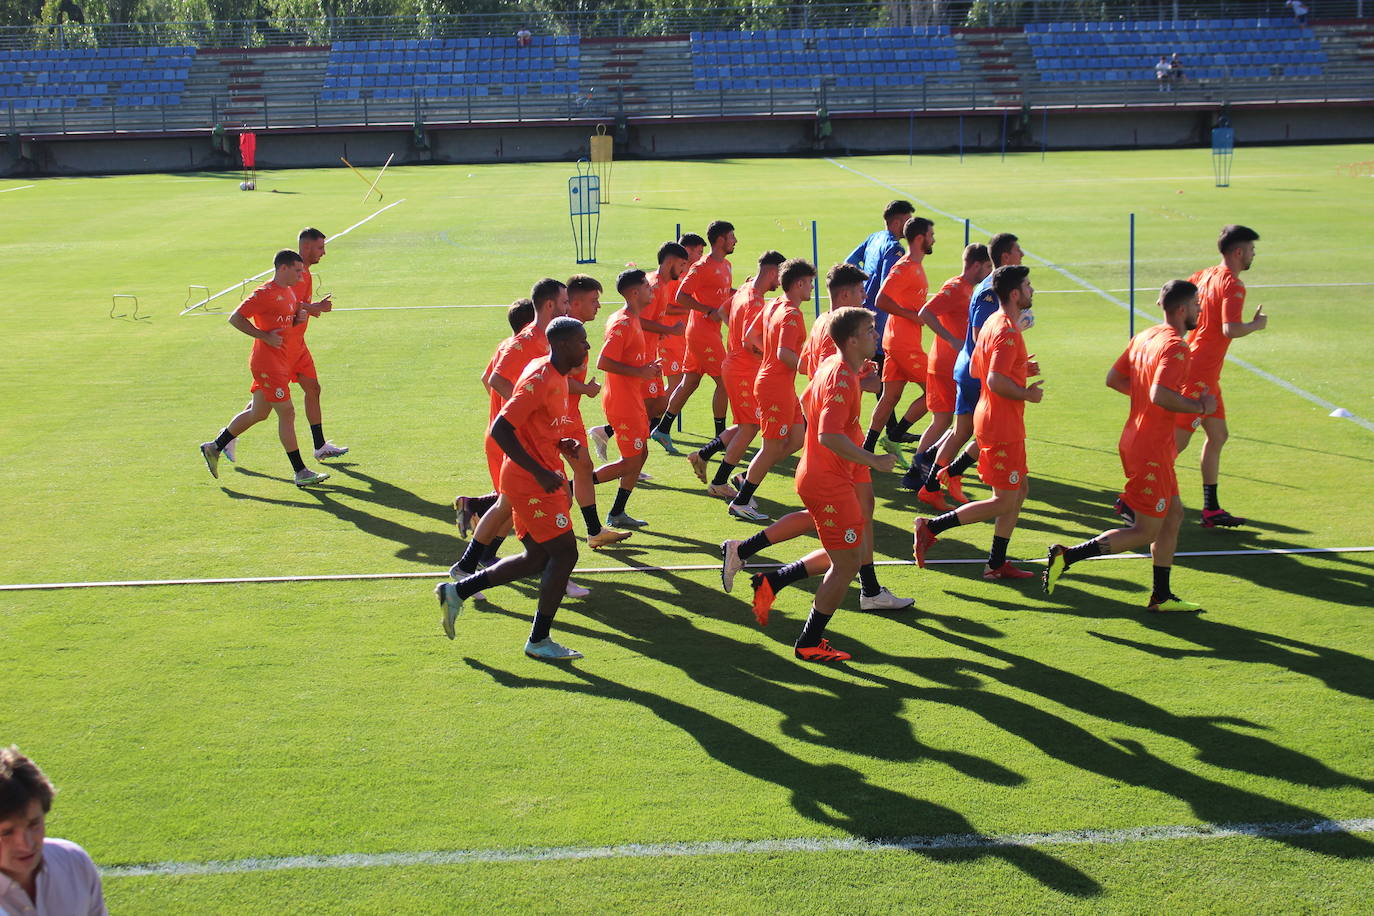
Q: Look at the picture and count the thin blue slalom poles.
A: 8